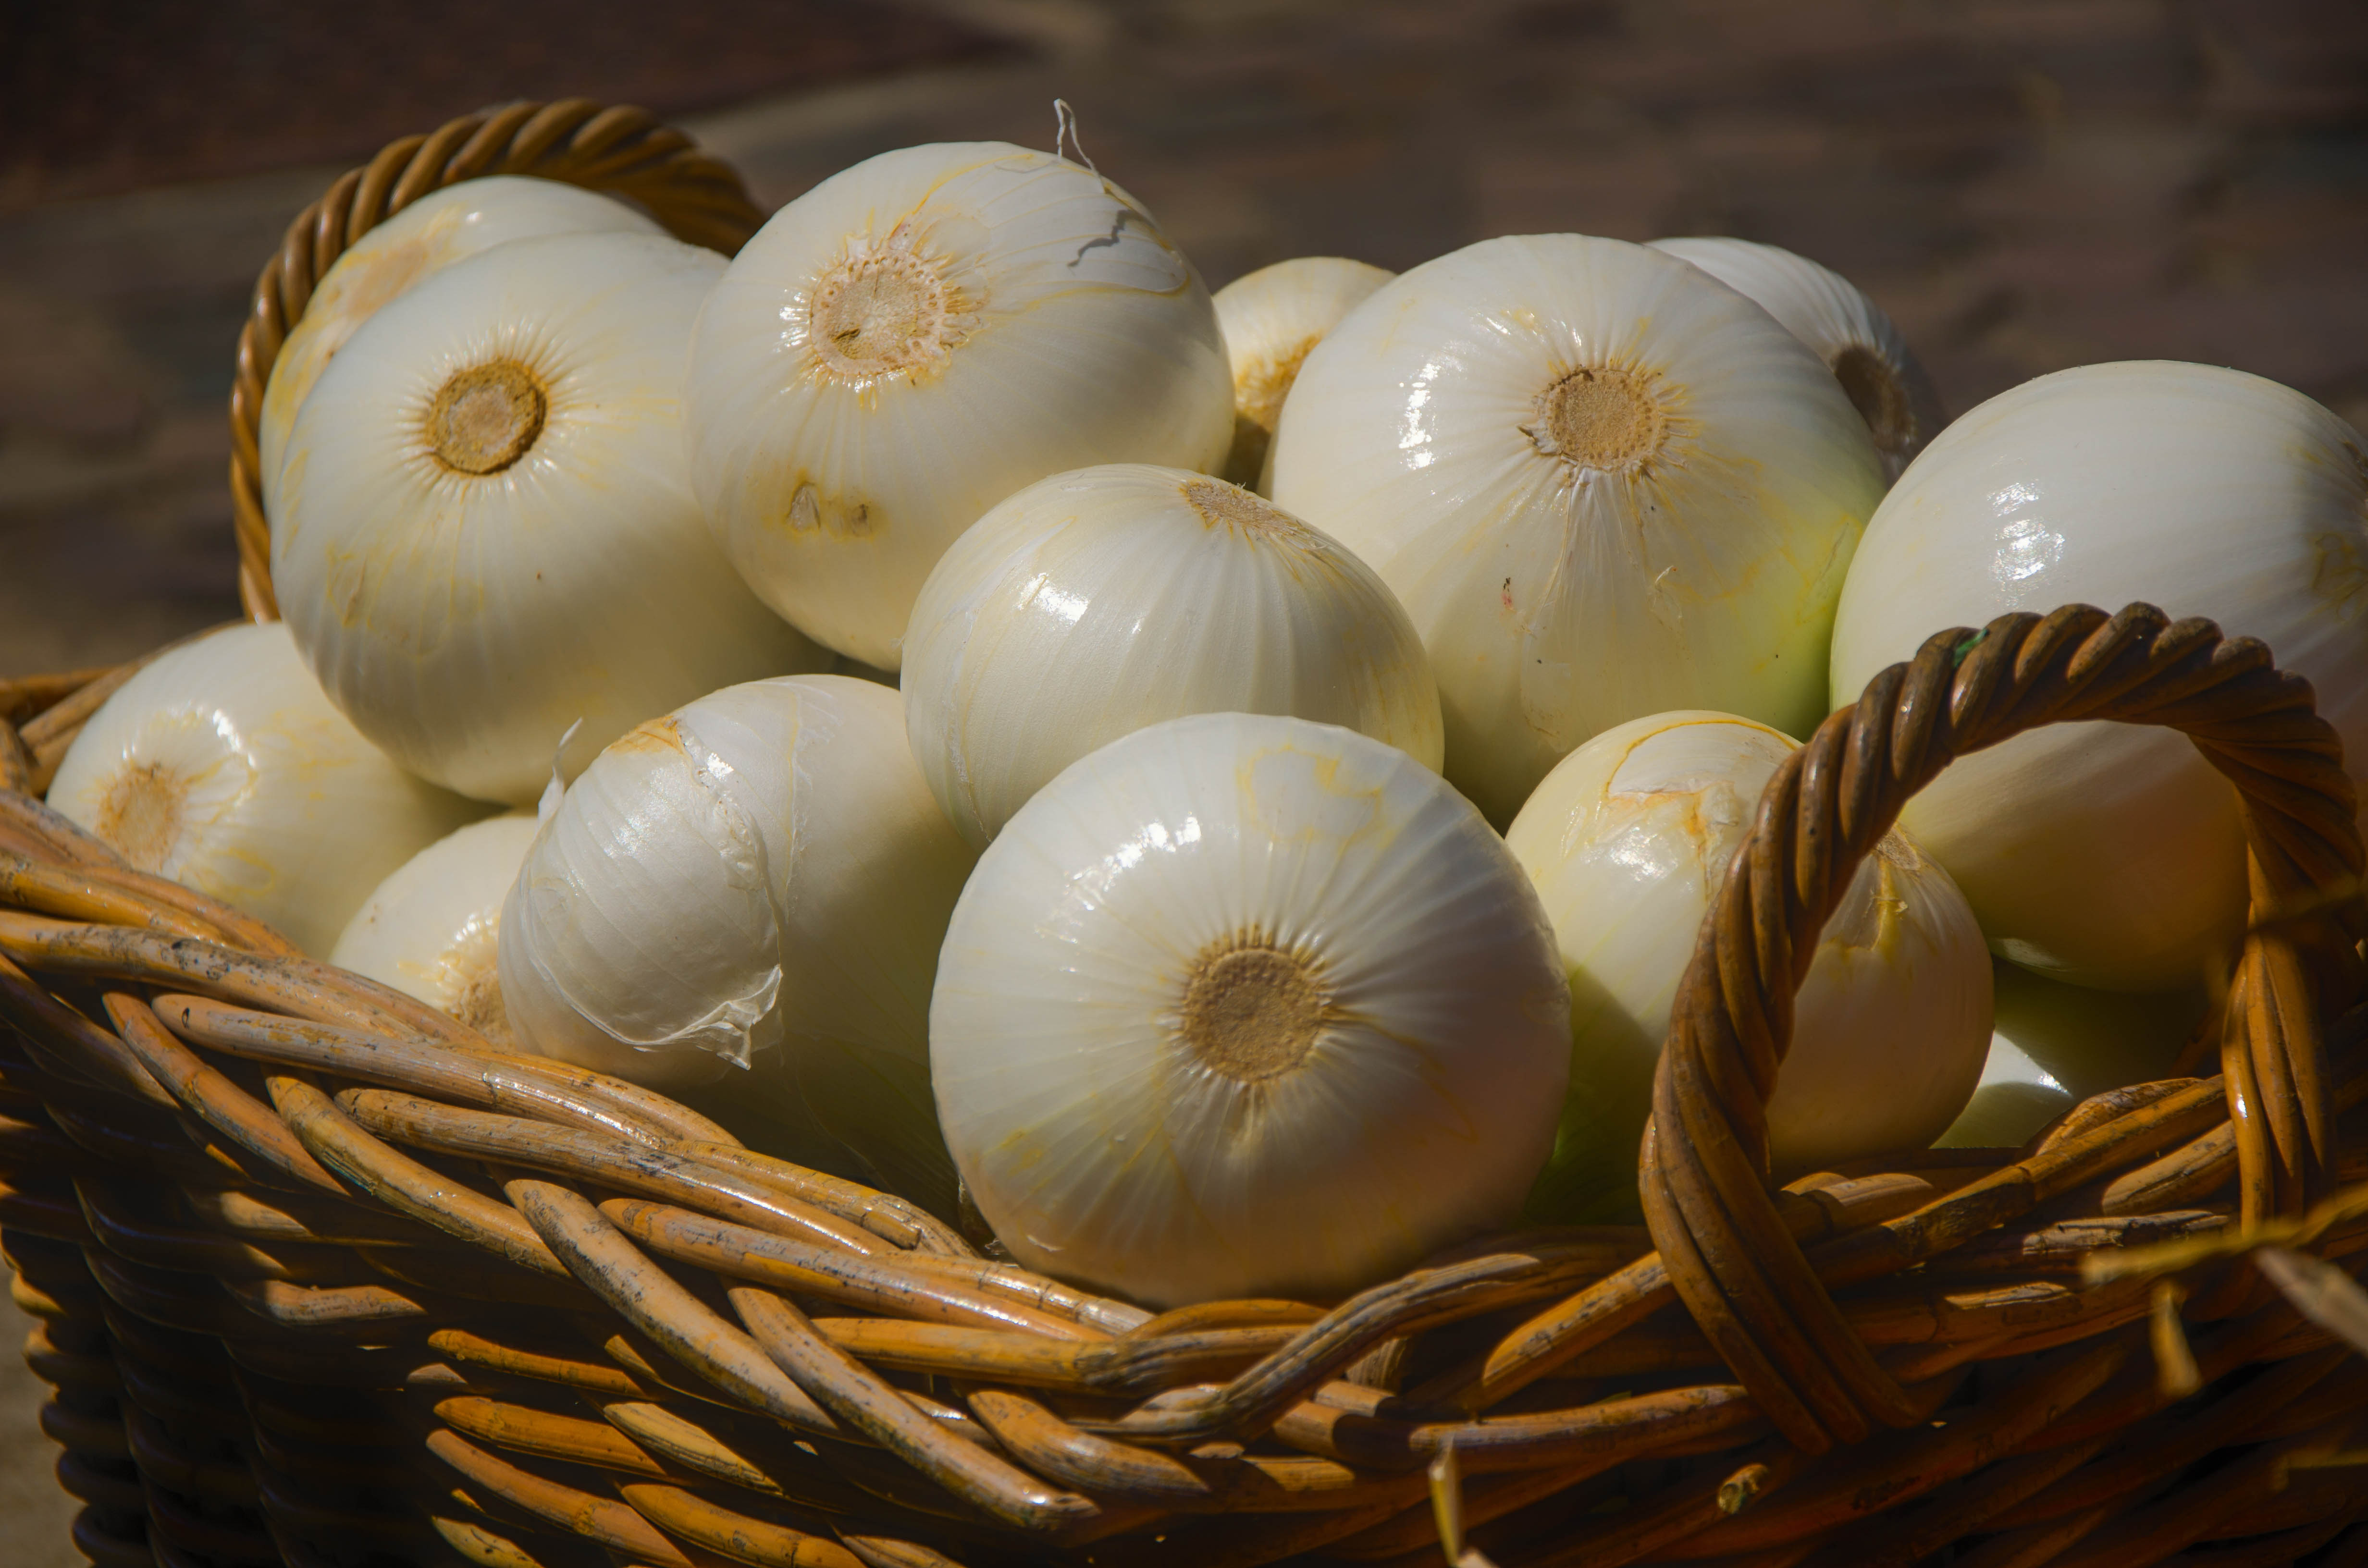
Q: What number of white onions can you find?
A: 14